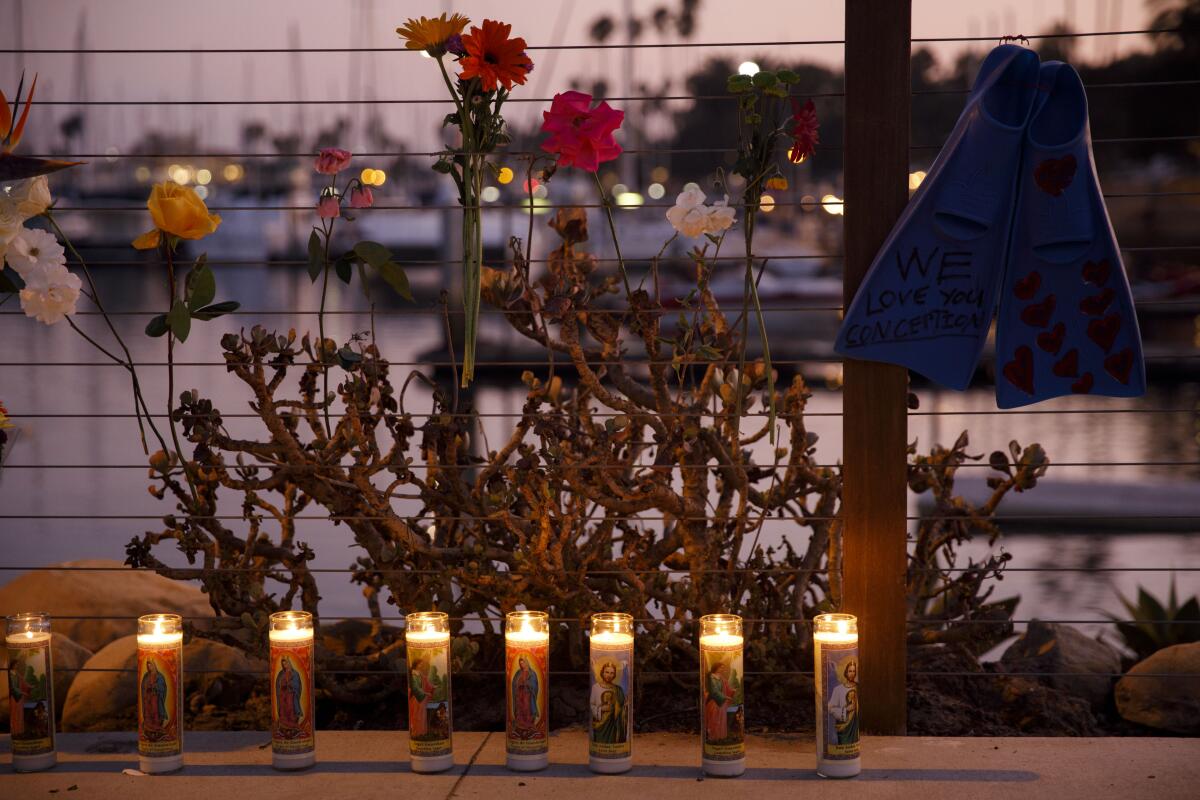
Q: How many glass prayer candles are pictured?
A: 8